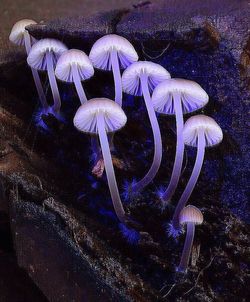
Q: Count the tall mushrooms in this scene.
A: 8